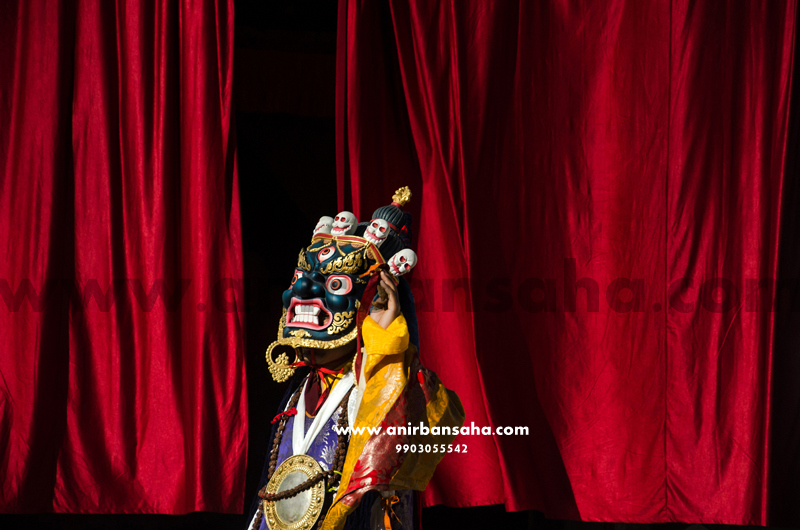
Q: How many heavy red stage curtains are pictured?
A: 2